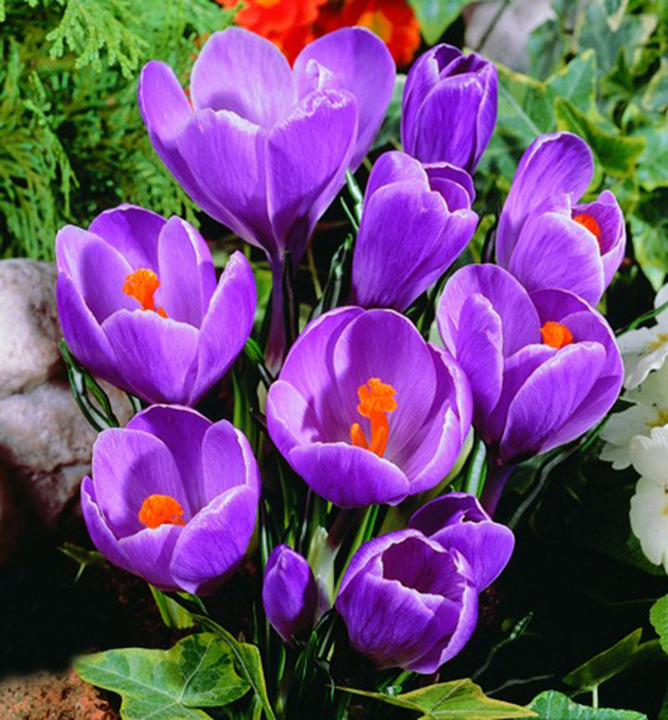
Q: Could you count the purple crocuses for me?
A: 11